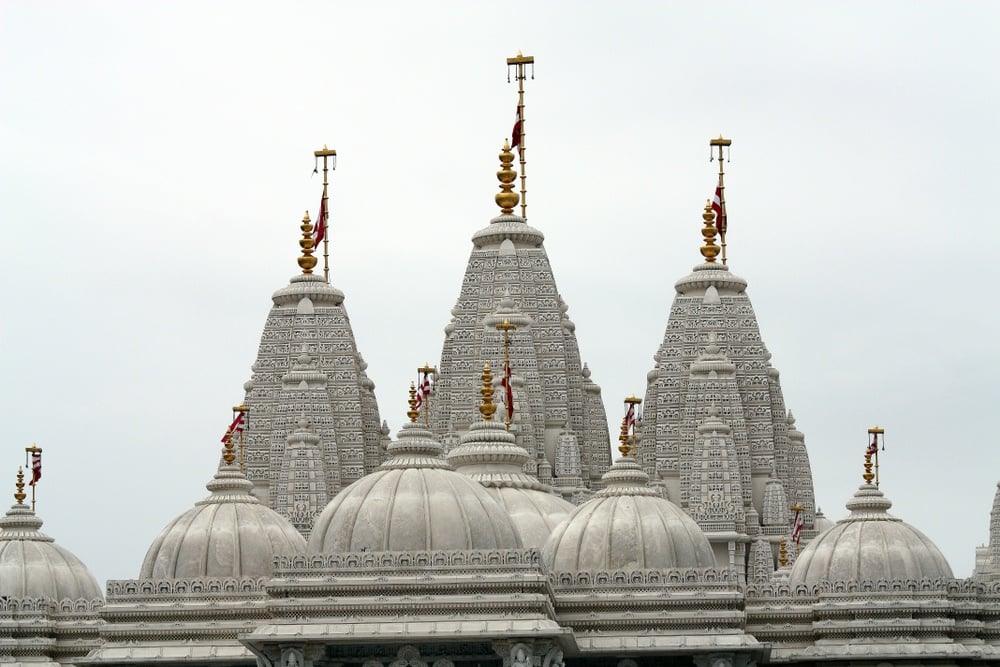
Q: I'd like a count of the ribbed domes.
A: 6